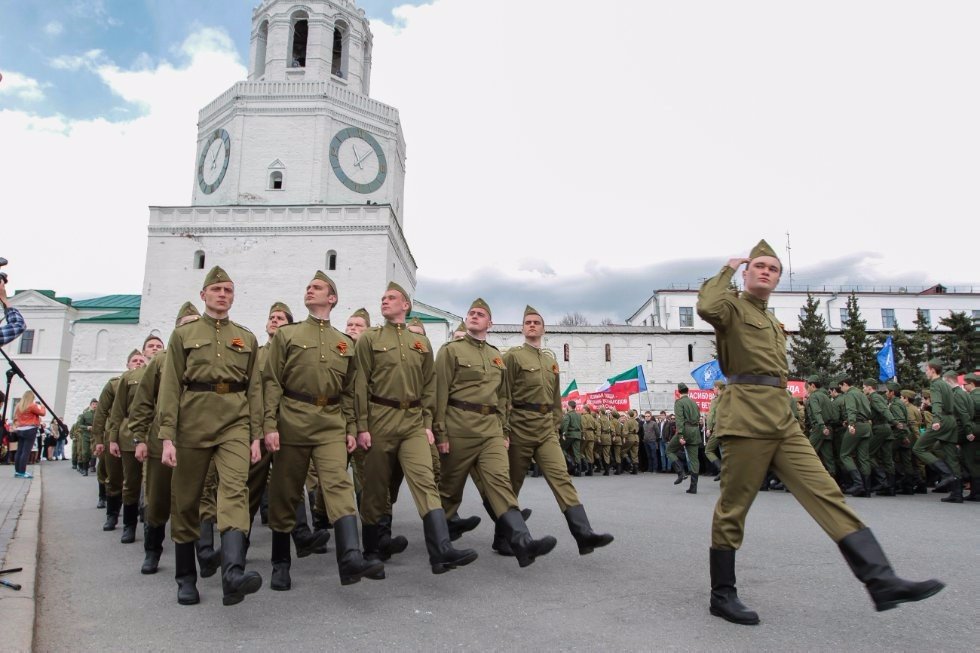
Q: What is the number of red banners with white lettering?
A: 4